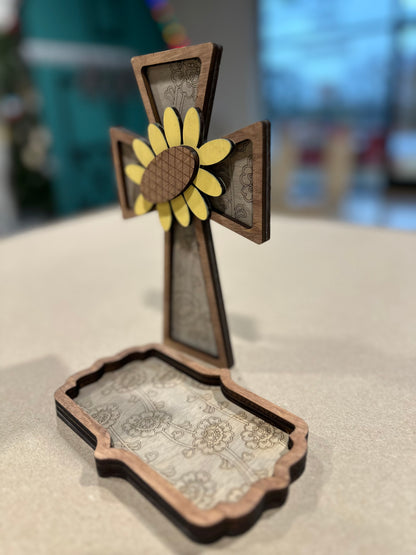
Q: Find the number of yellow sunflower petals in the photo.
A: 11